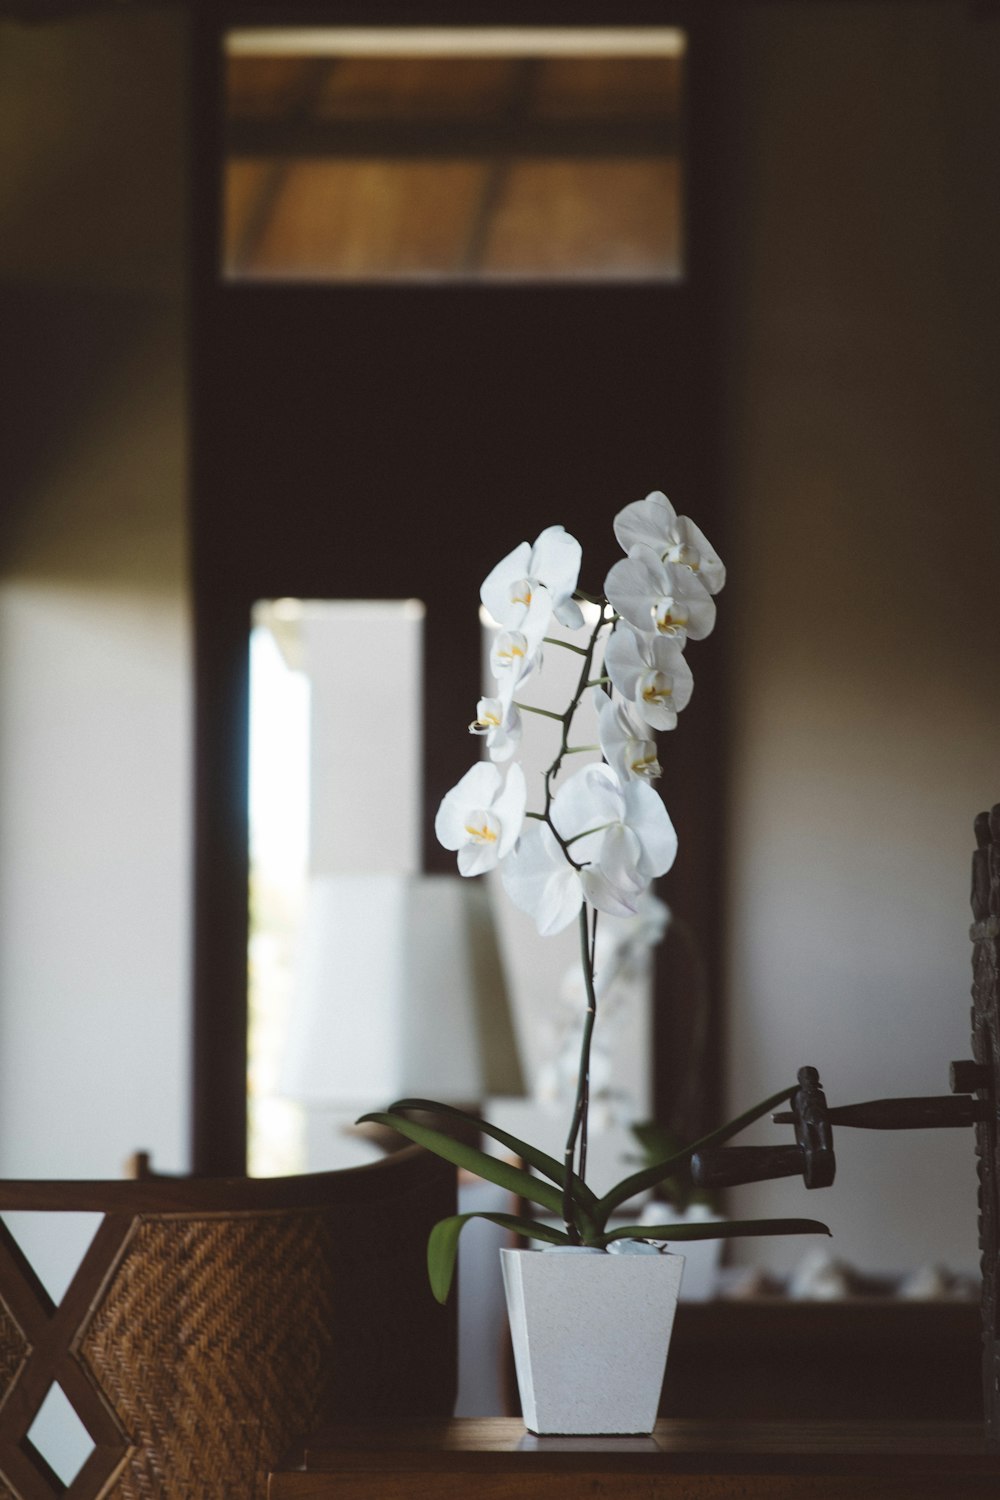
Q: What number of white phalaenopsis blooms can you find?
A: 10